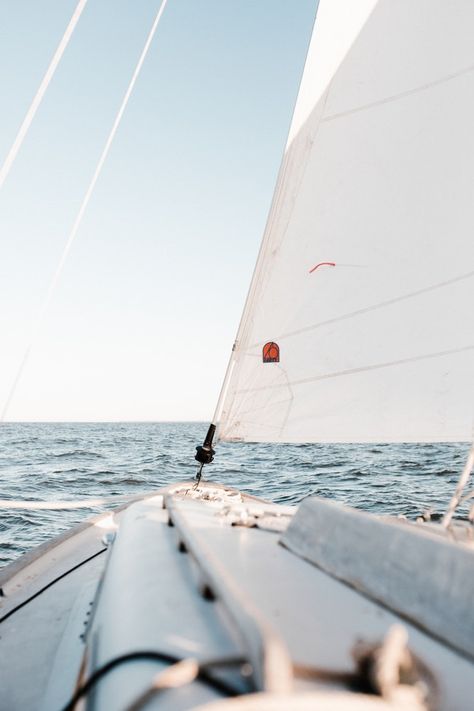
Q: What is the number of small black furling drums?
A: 1